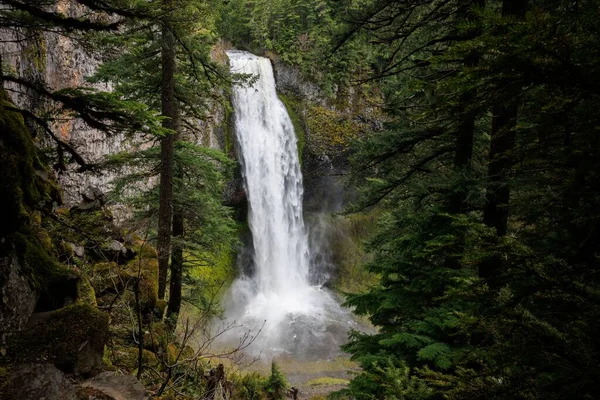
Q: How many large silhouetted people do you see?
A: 0